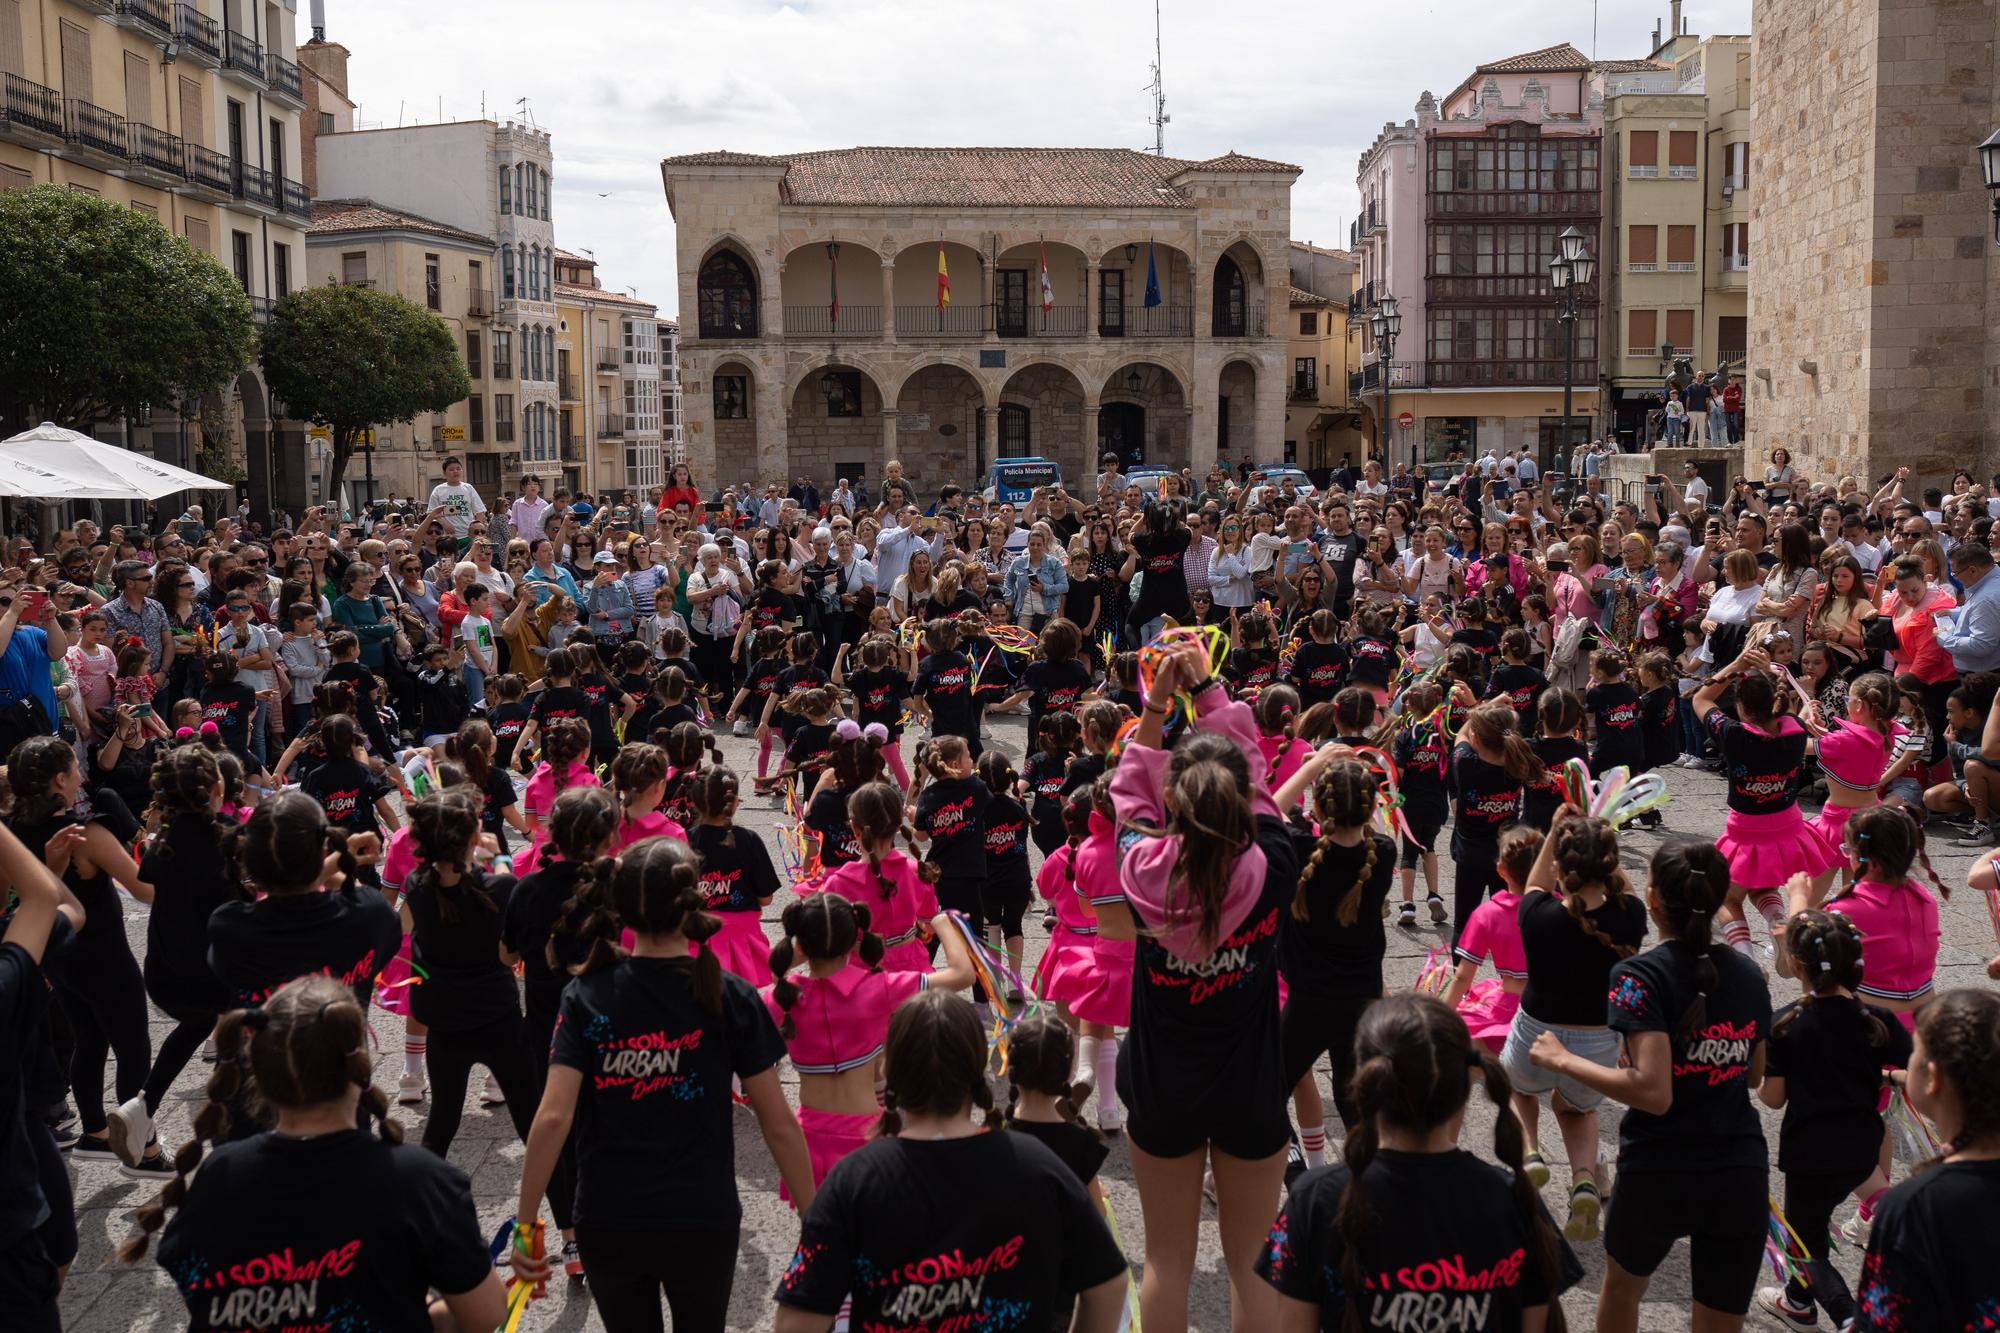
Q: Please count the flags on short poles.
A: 4